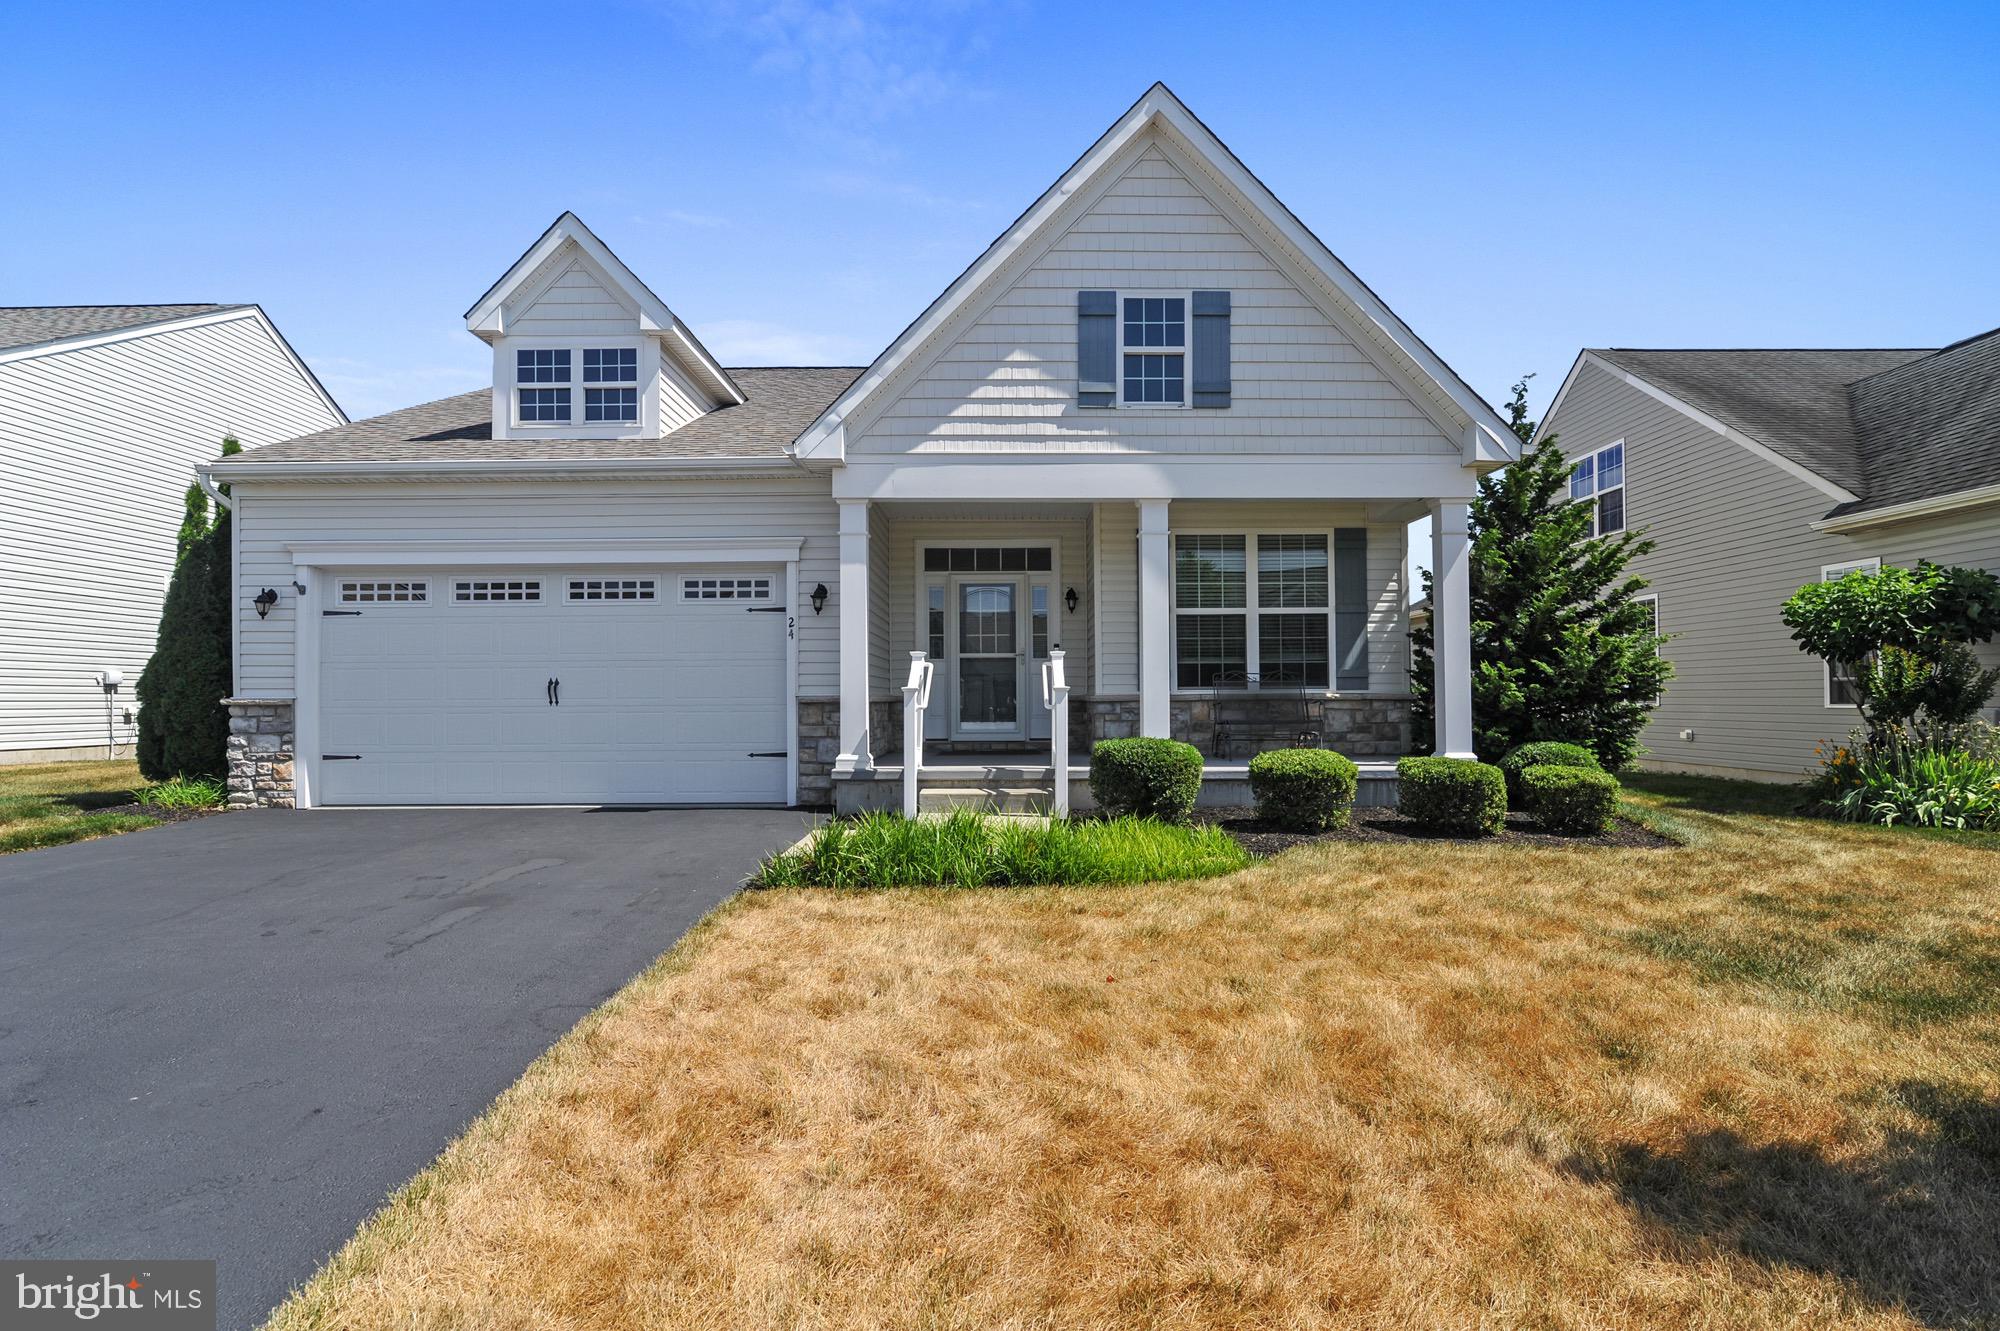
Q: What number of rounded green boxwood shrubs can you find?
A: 5